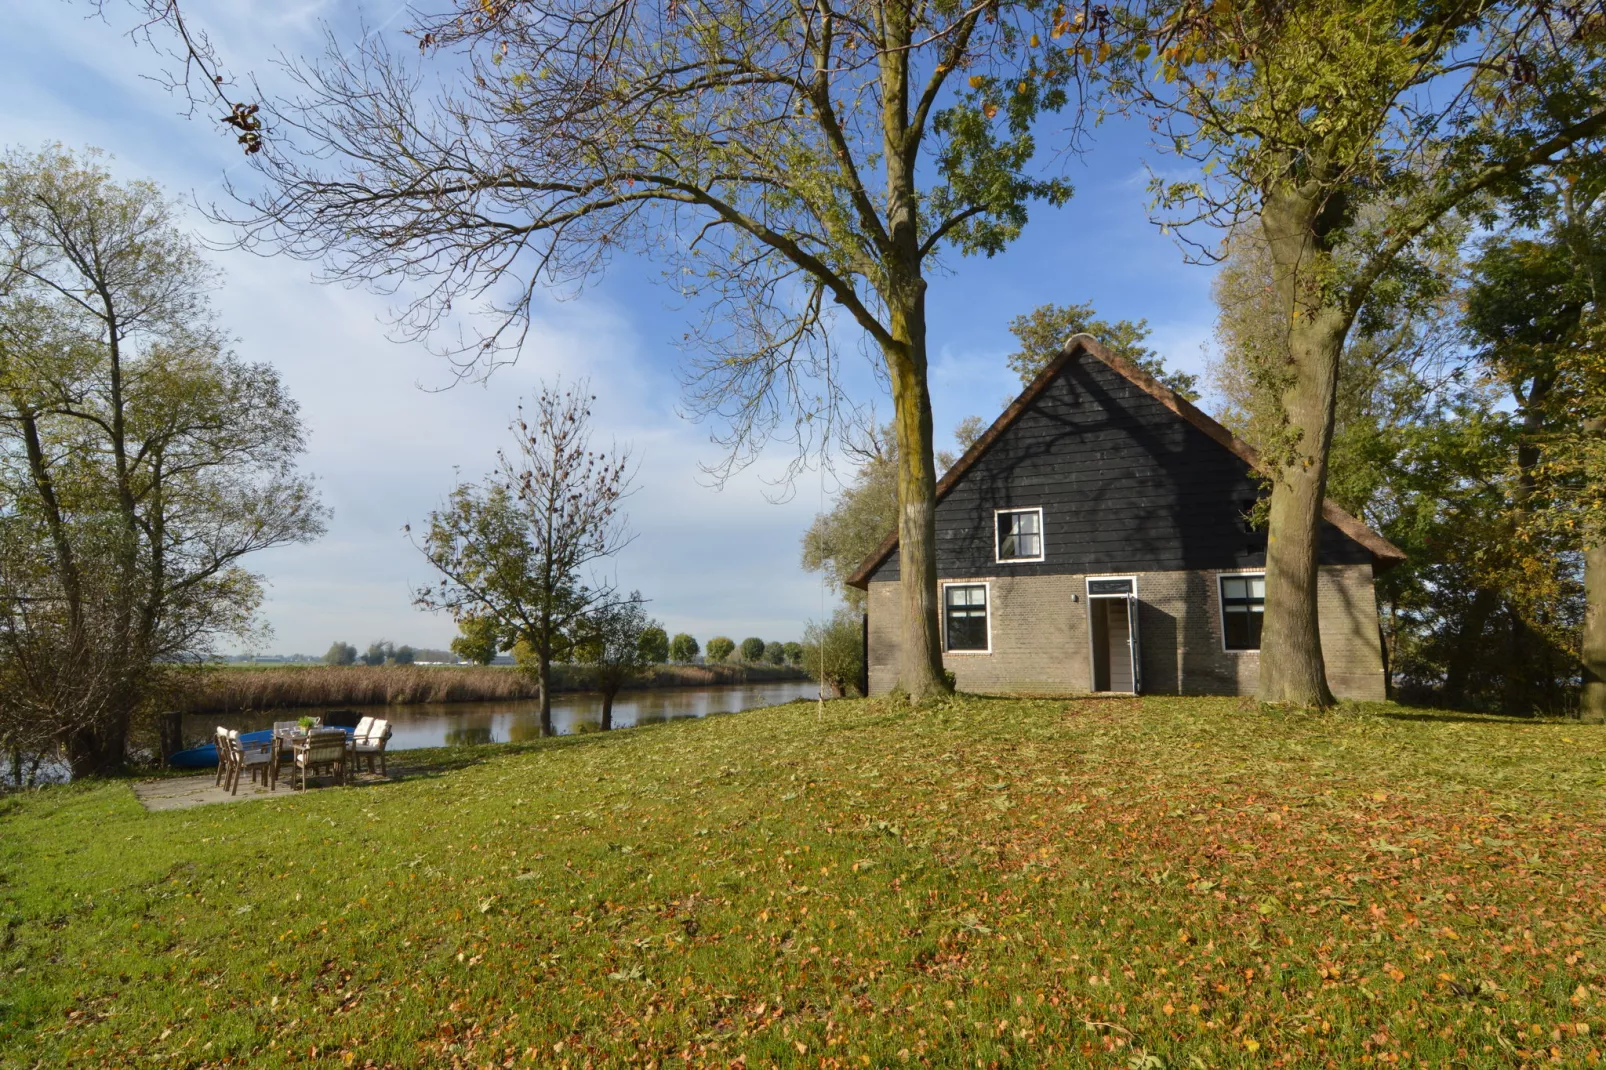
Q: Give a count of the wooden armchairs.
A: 6